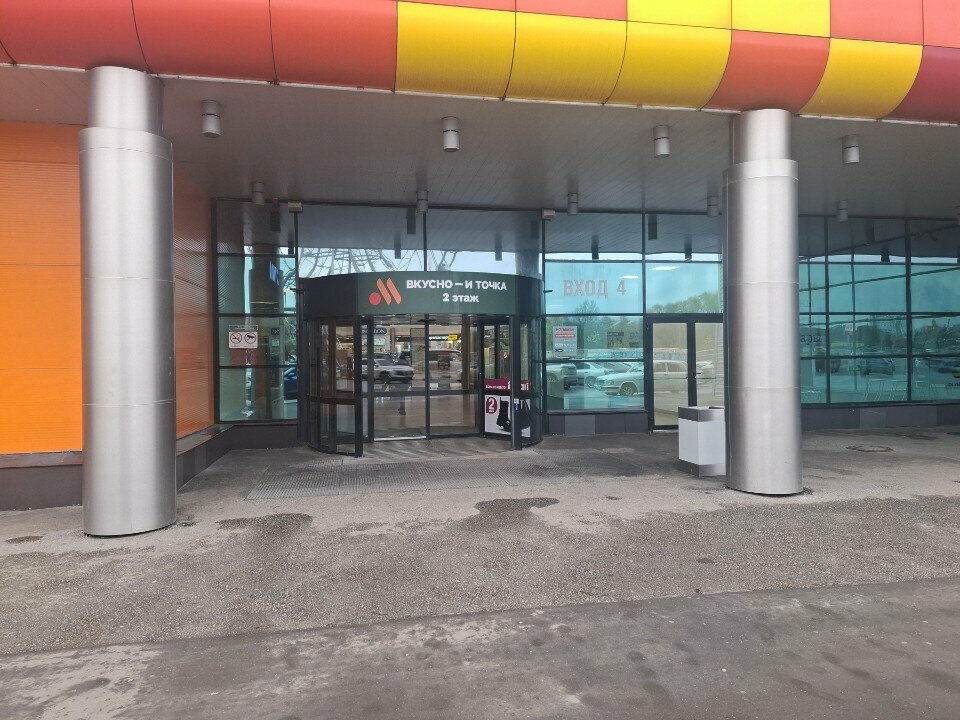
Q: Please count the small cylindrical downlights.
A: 9